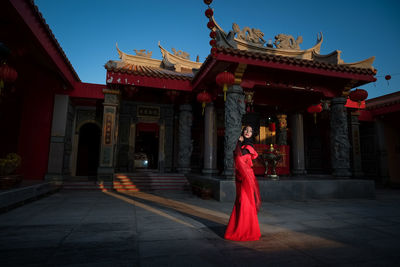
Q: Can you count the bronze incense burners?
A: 1